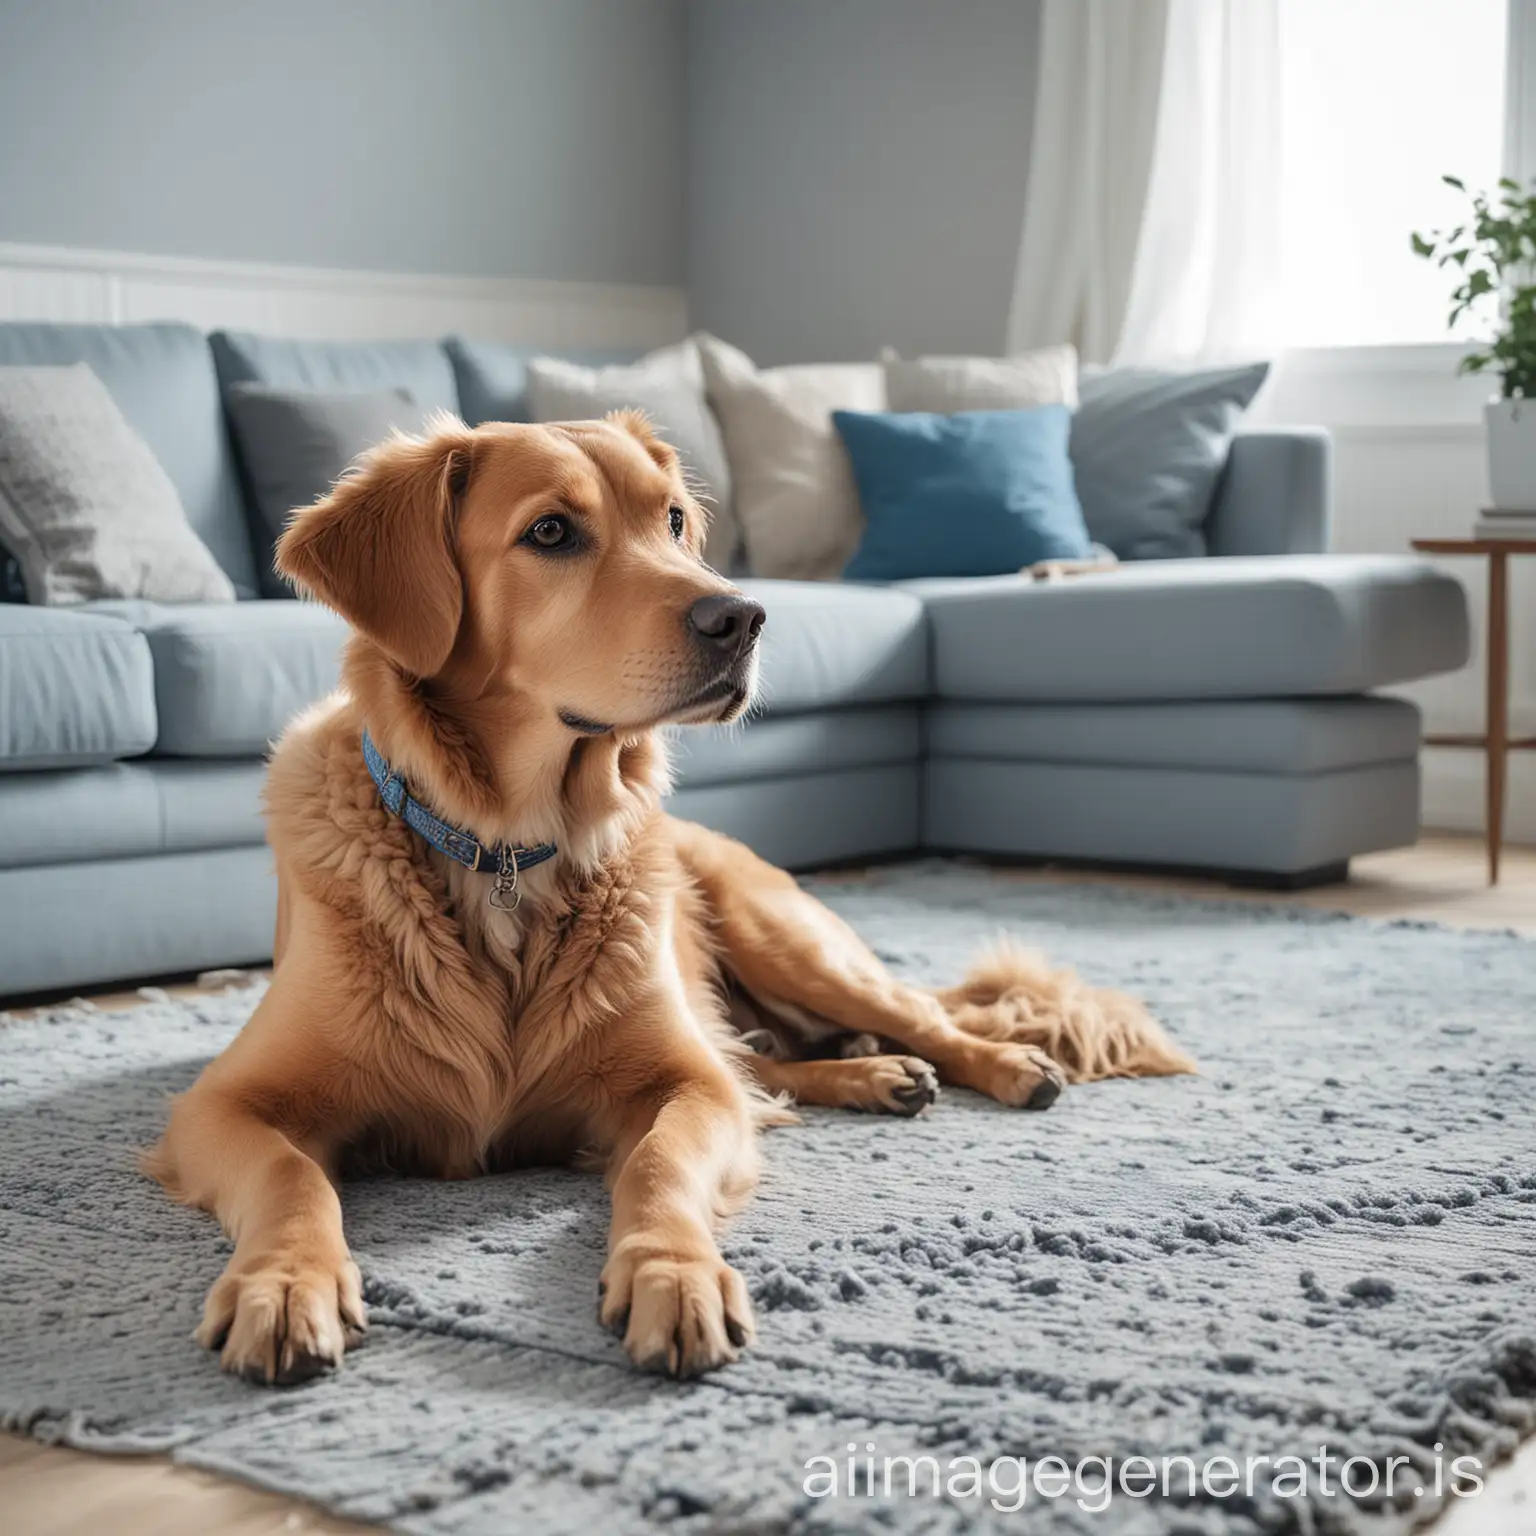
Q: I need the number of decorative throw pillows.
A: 7